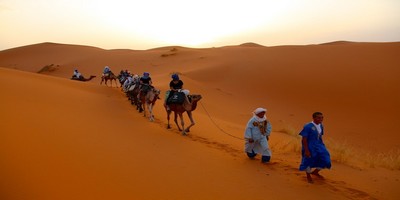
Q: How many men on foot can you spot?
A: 2